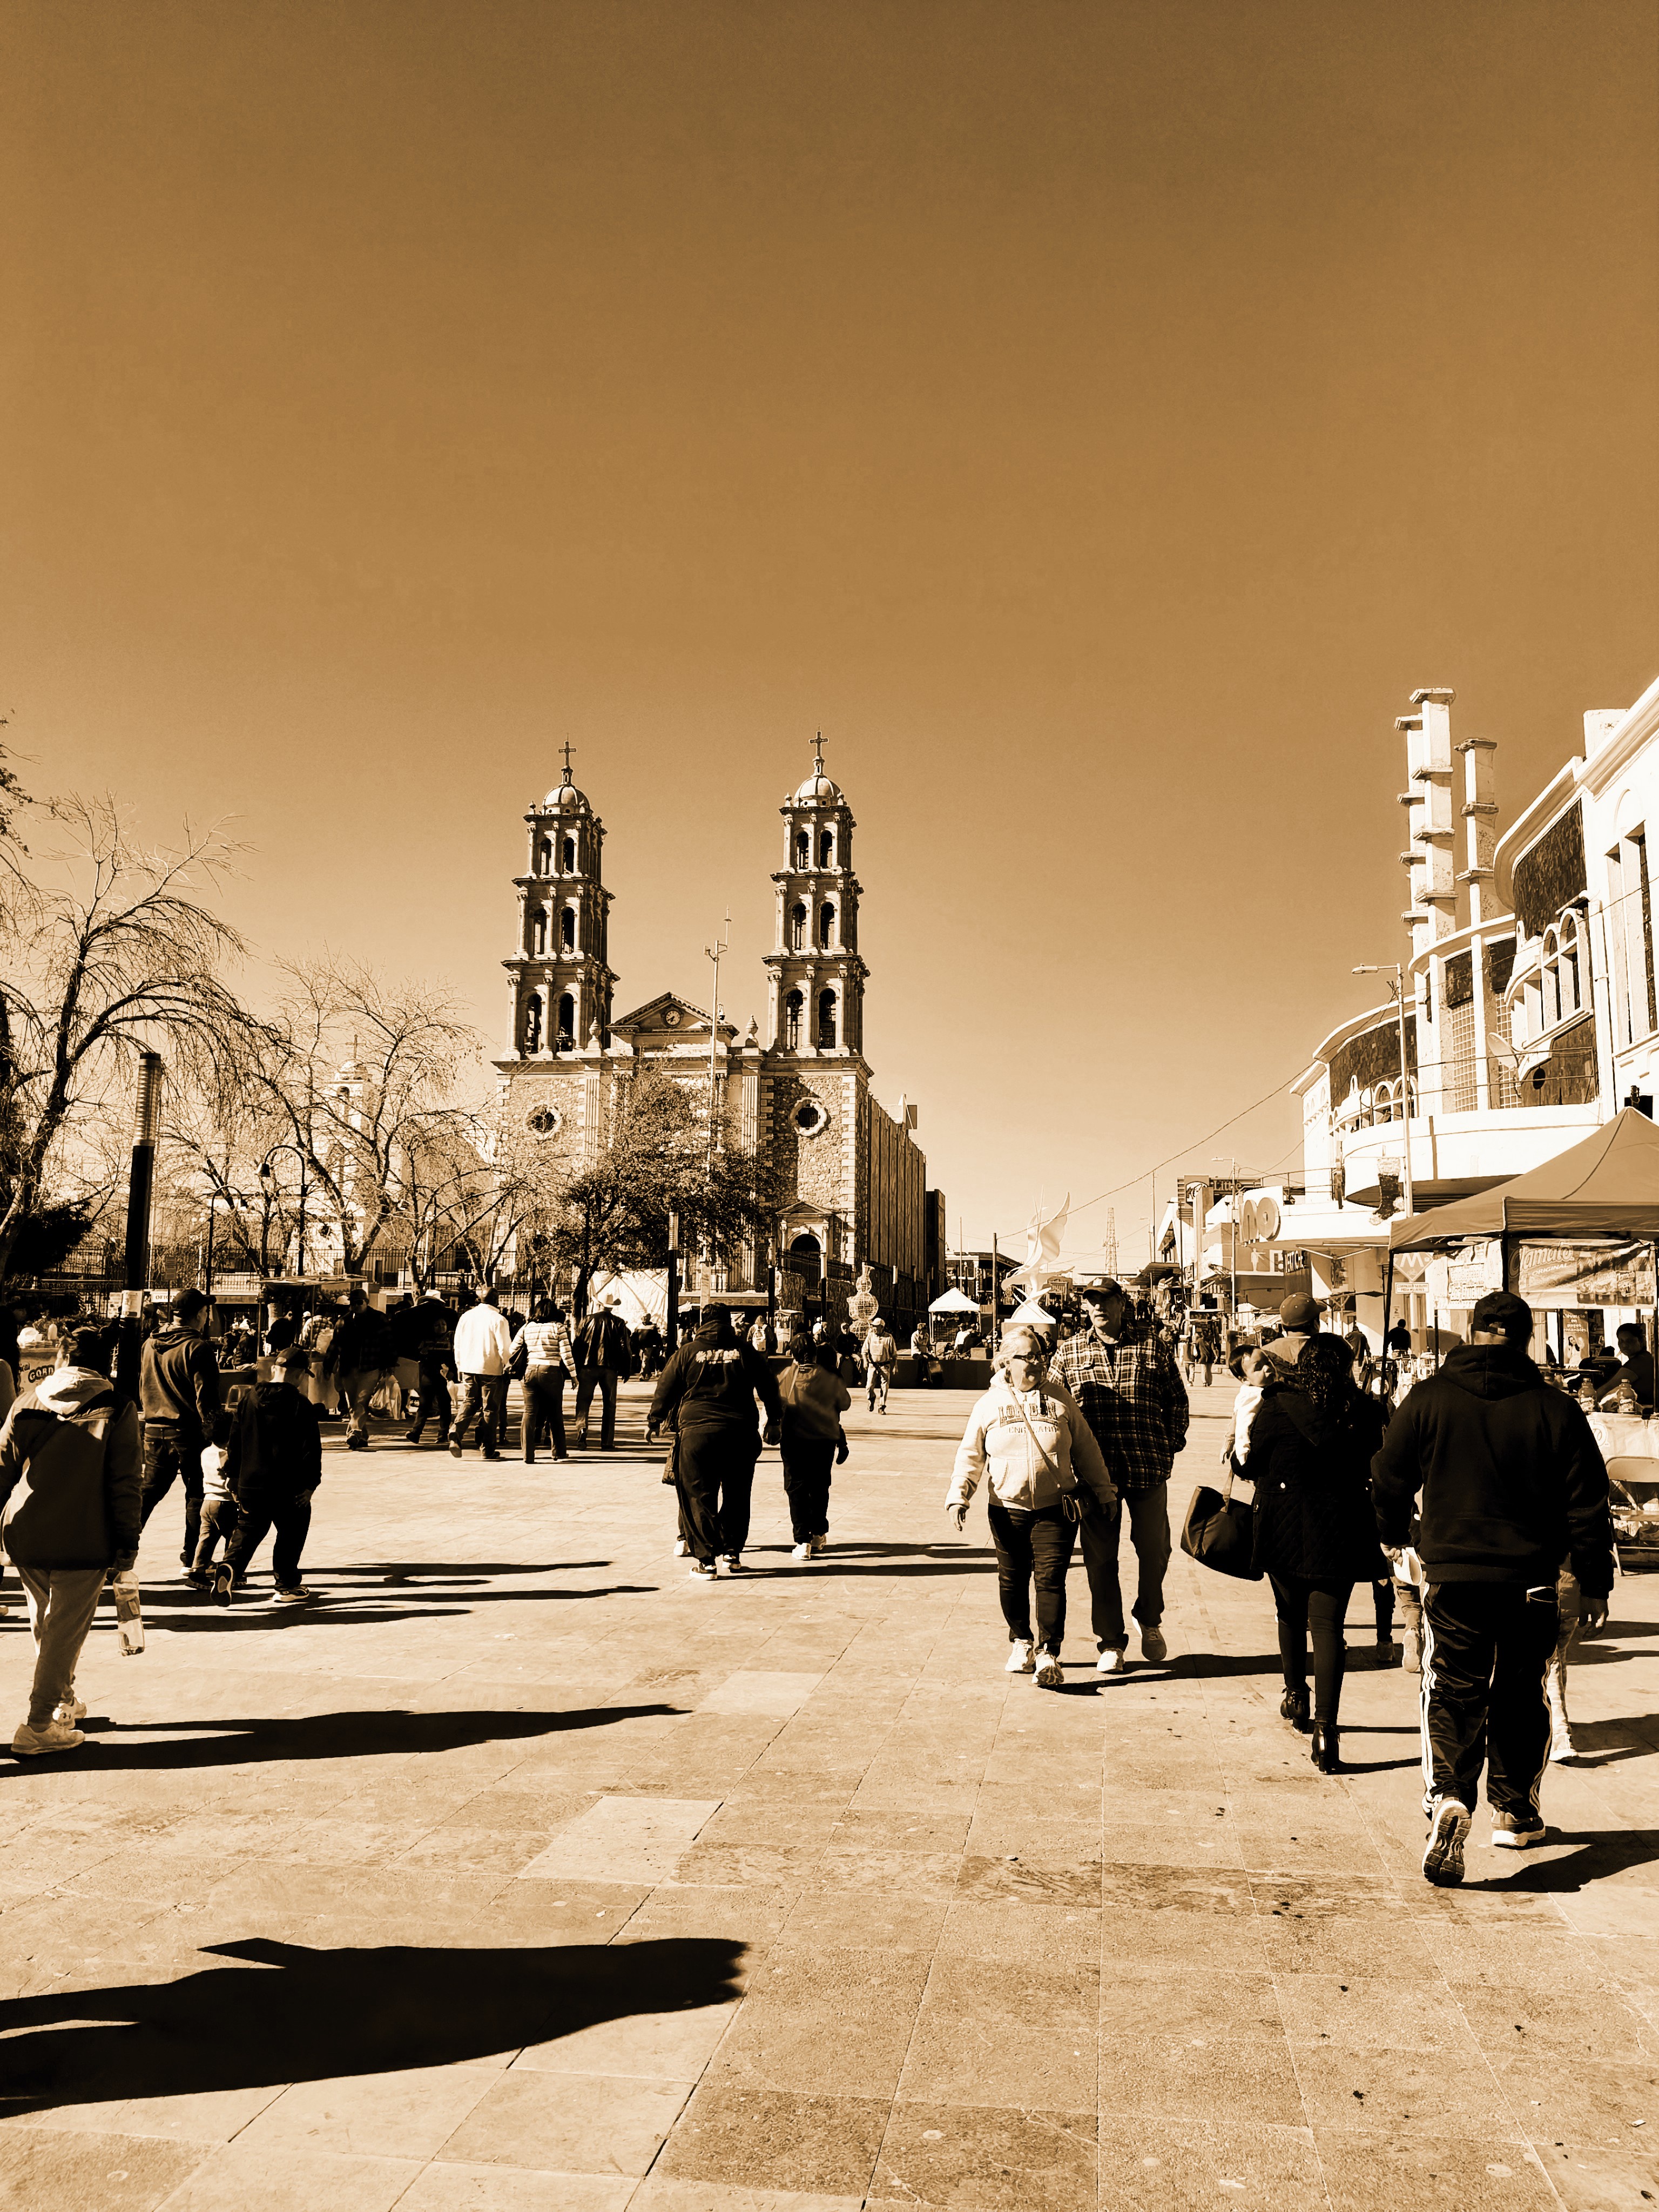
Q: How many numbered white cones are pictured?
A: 0